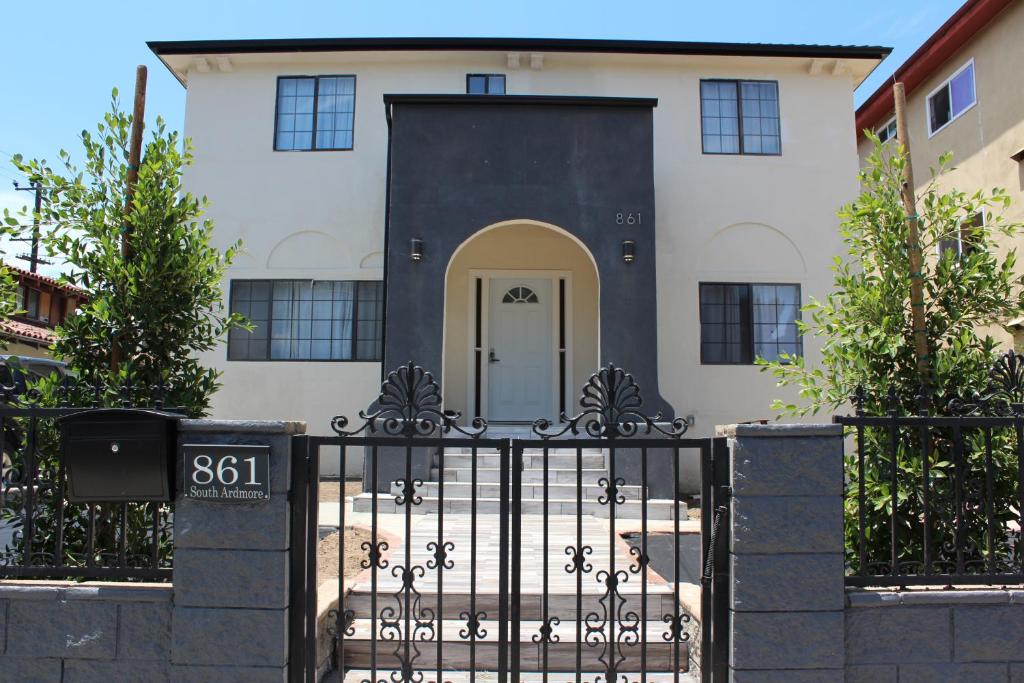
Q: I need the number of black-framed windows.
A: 5